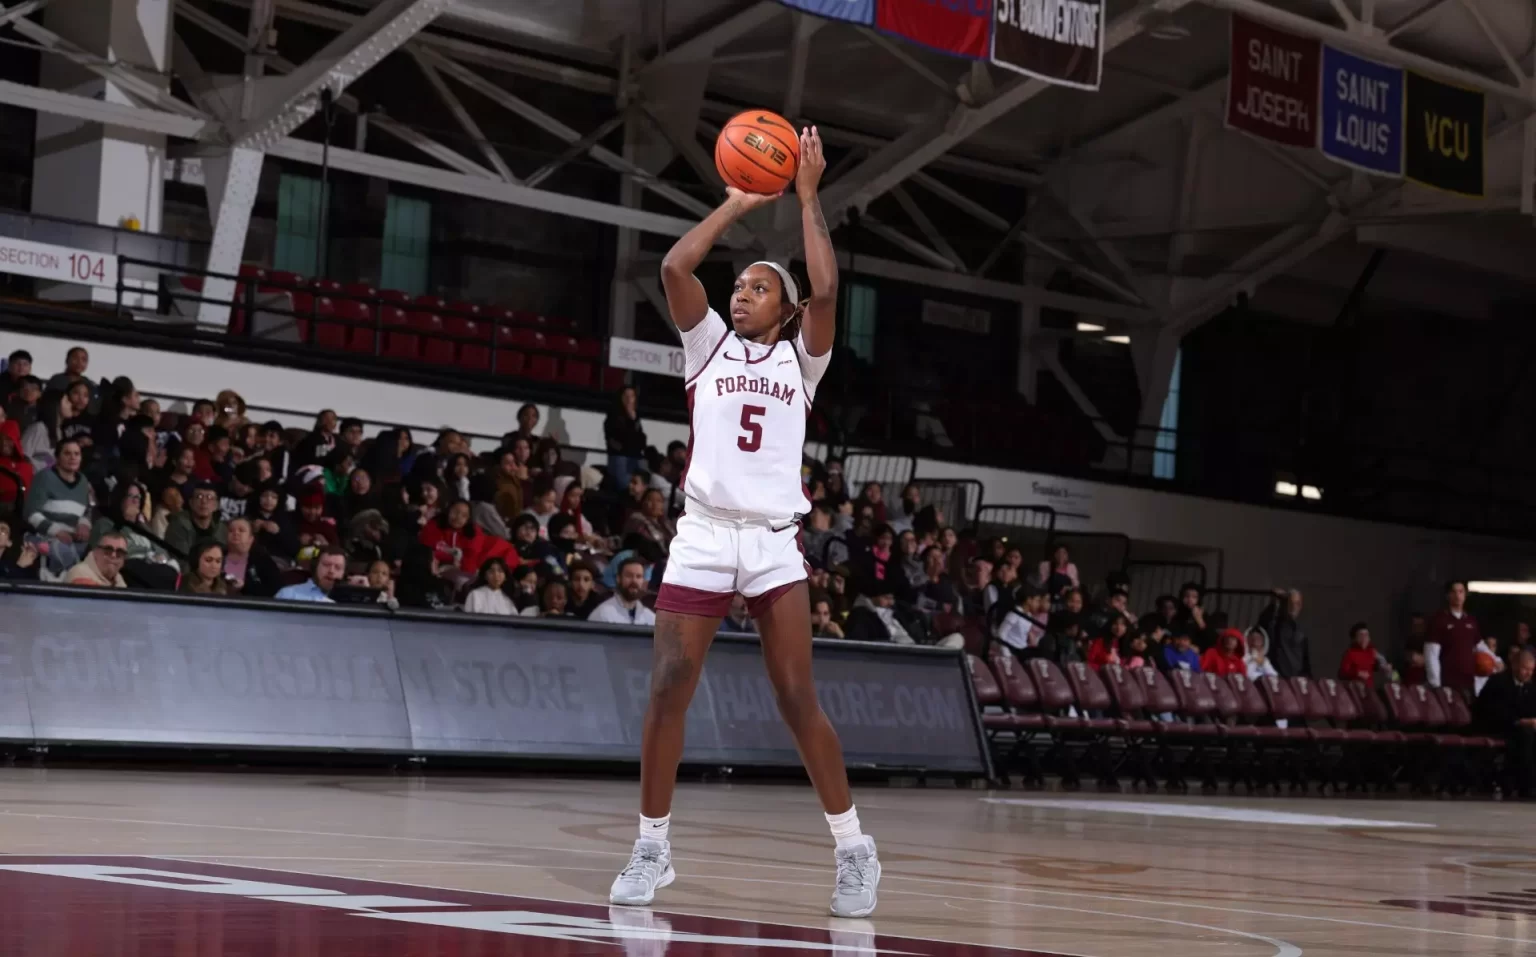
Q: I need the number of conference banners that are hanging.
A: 6